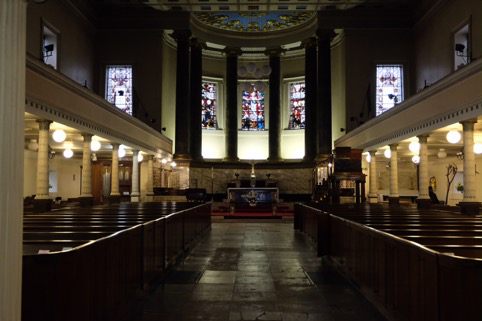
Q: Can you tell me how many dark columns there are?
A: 6